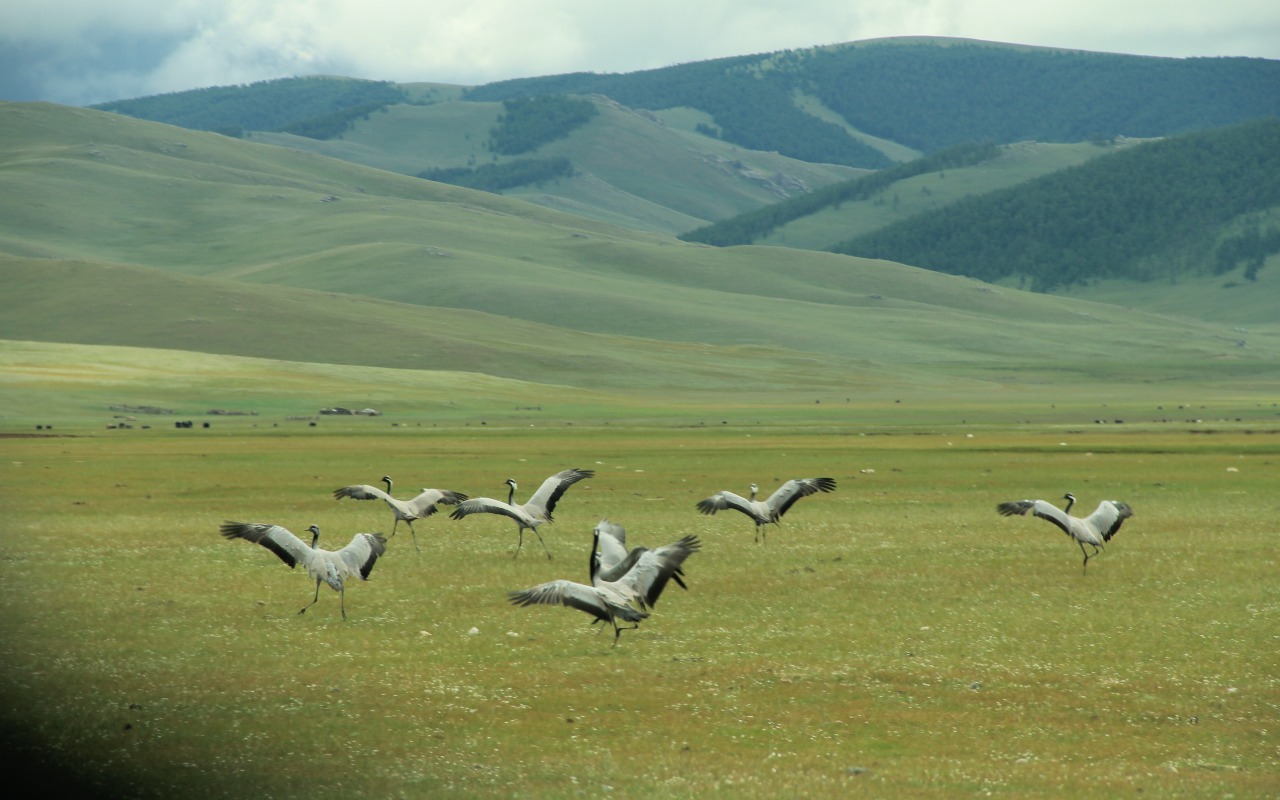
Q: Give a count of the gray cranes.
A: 7